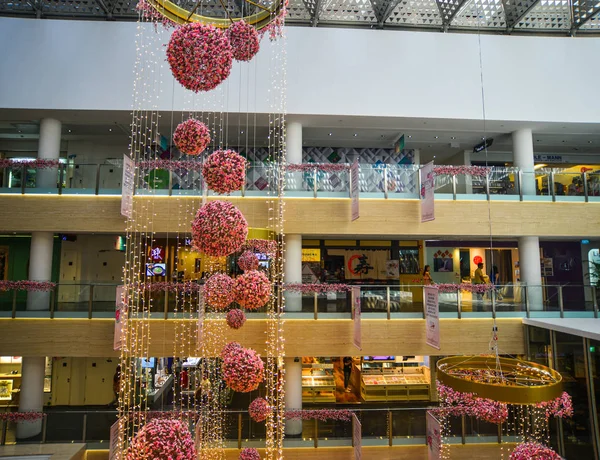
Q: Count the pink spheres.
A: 15